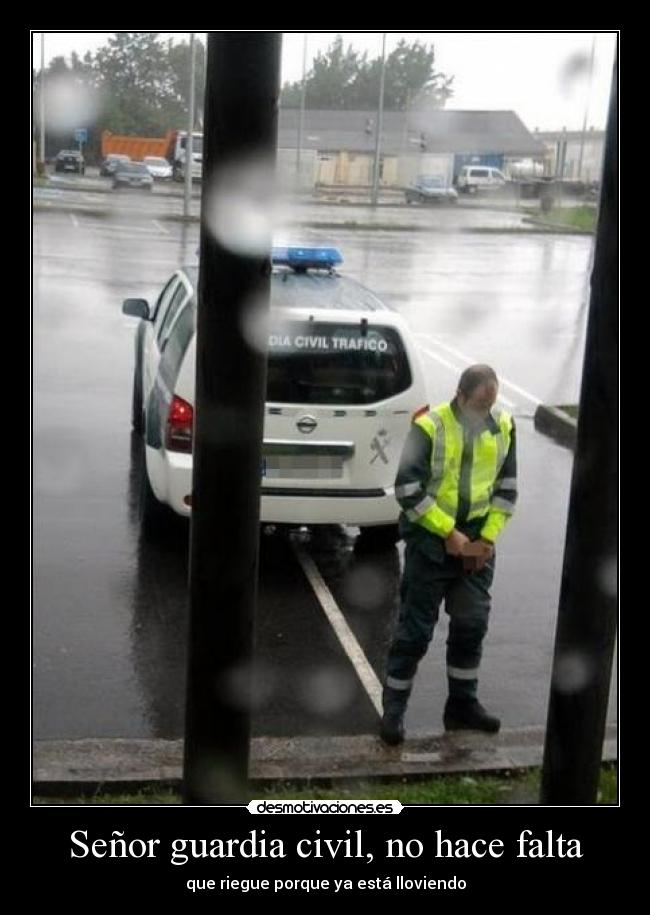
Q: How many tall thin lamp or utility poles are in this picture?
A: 5